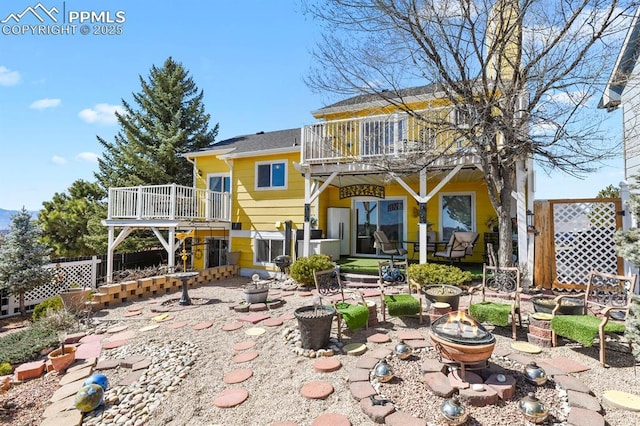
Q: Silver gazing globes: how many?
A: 5